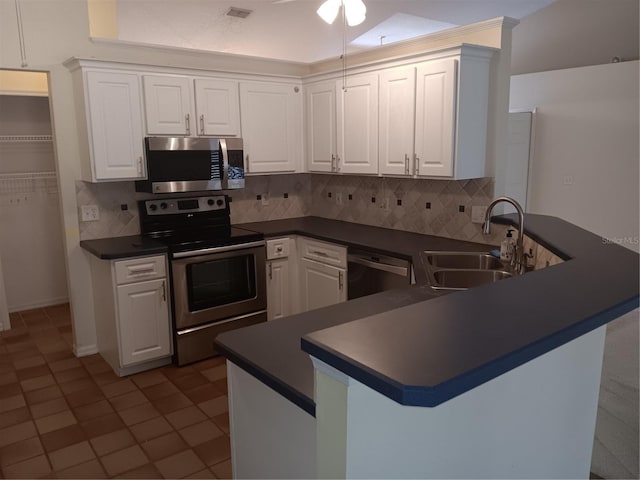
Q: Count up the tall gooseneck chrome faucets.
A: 1